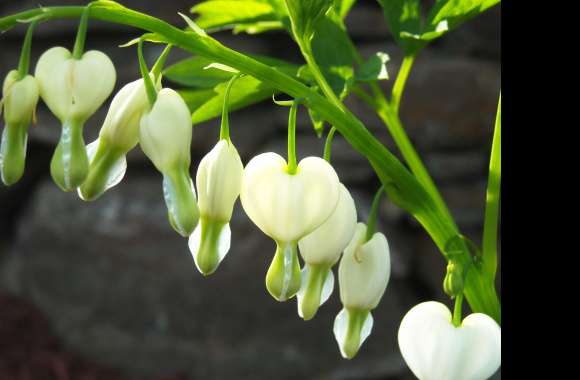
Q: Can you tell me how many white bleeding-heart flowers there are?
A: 9